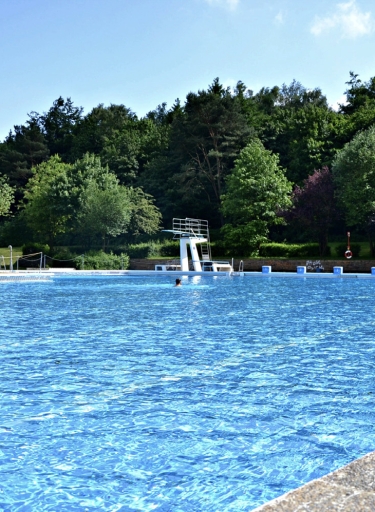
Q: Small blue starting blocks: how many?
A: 4